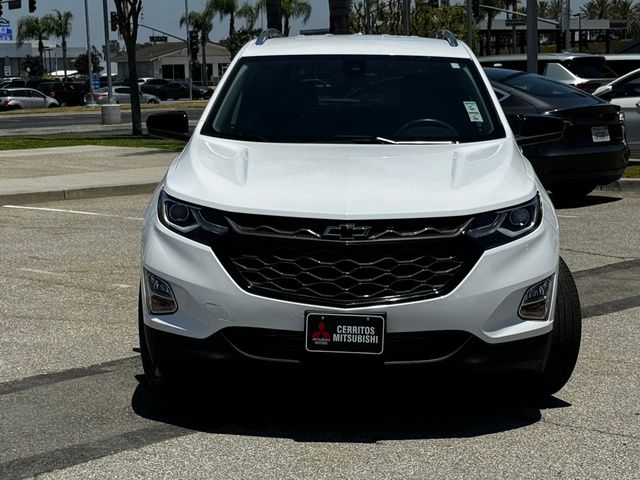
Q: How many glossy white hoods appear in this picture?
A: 1